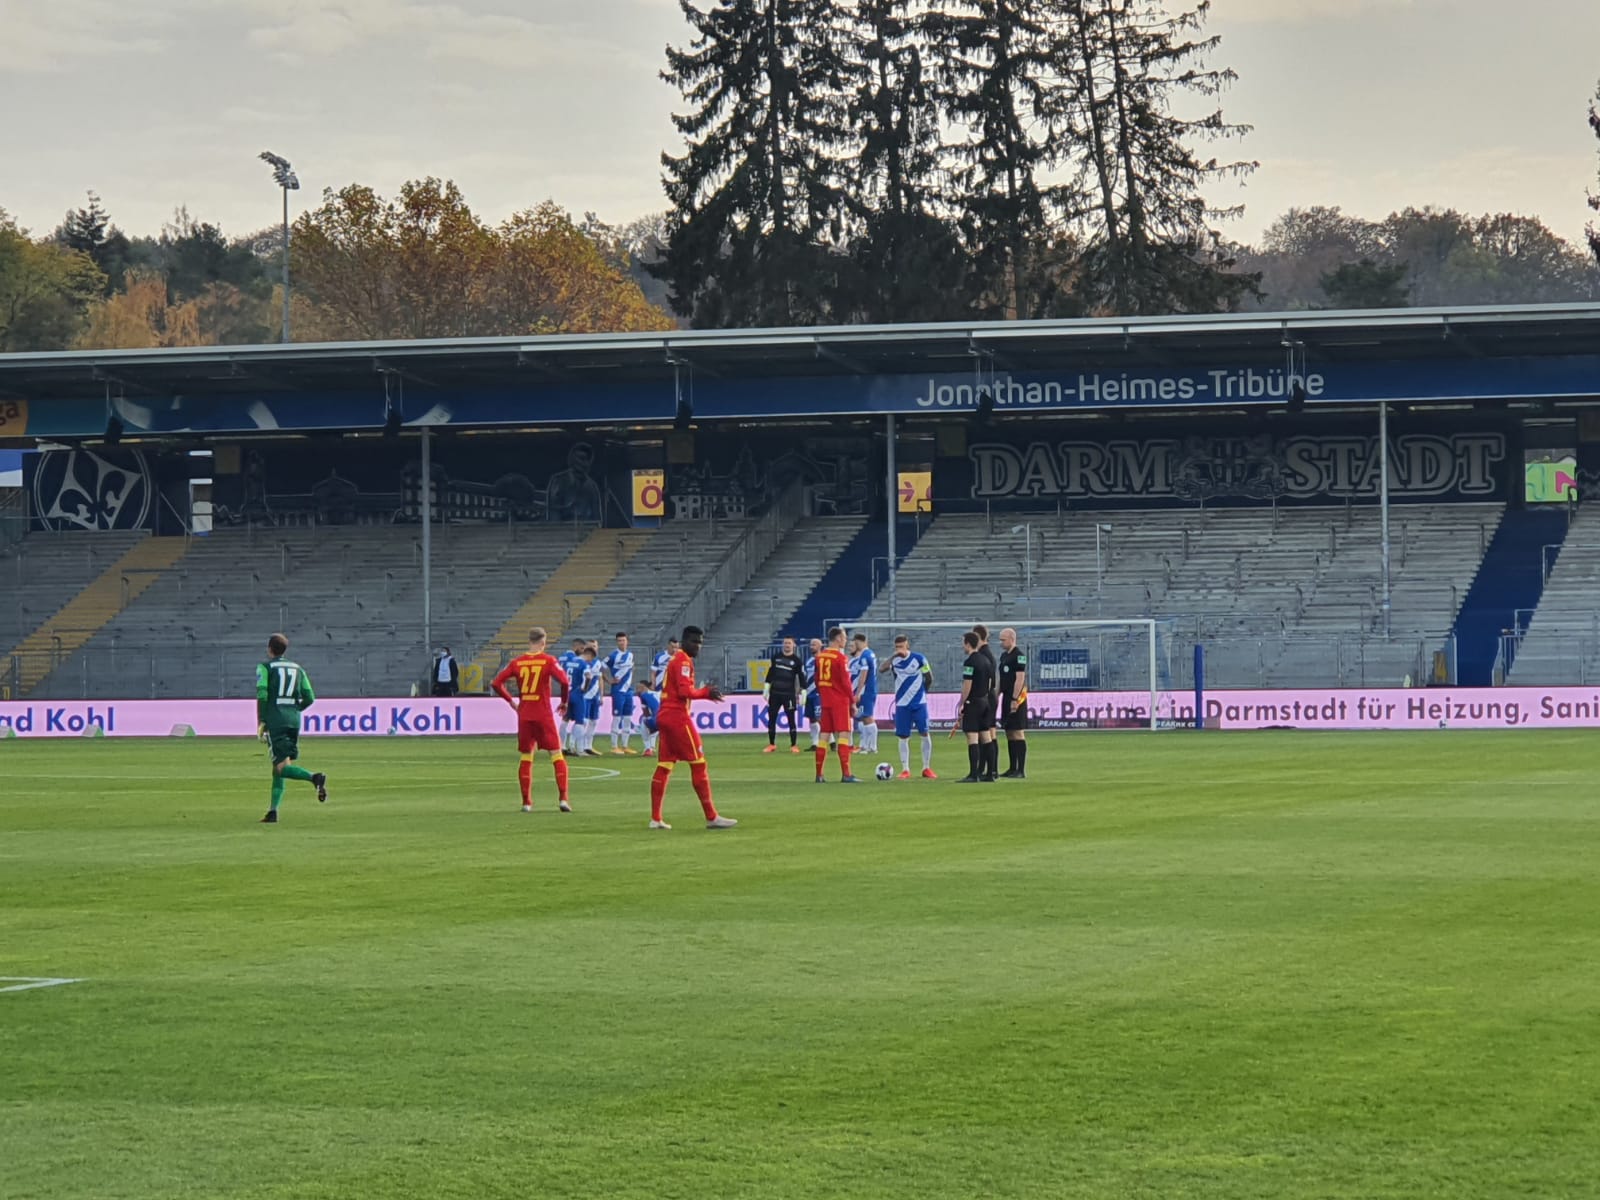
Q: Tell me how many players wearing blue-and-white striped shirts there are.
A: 10